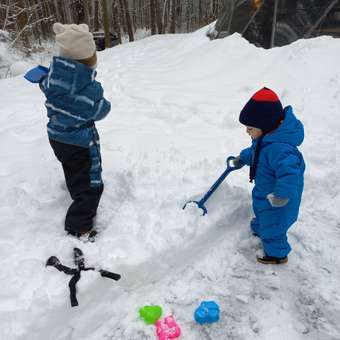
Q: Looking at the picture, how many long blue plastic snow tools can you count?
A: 2